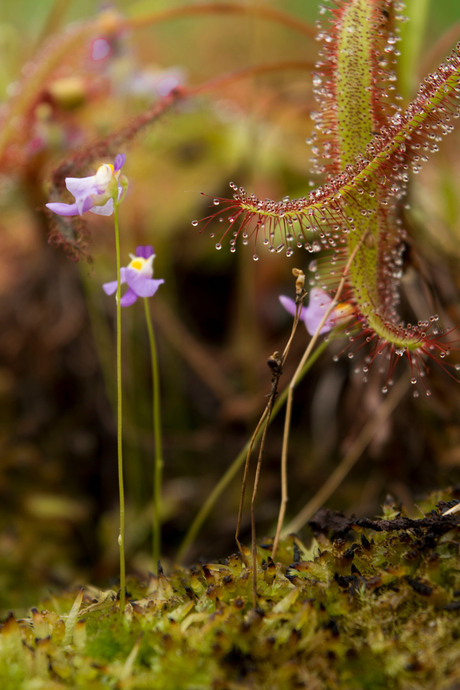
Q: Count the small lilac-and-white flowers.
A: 3